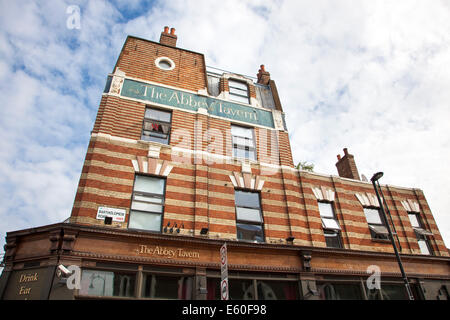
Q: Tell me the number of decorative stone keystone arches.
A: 5